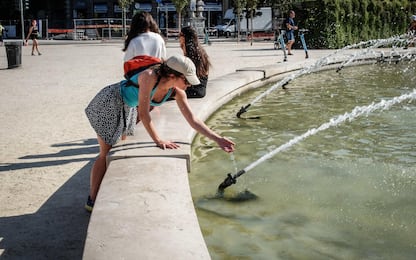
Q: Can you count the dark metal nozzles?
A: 4